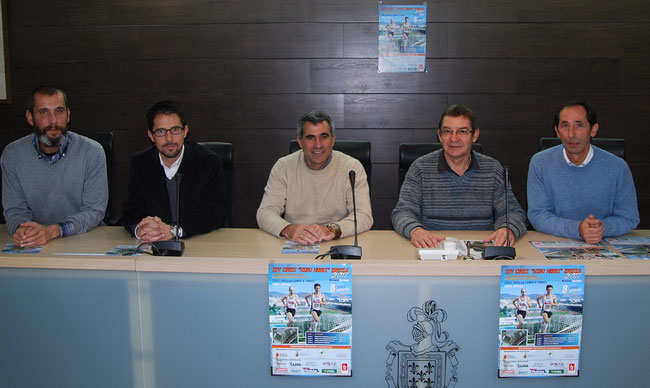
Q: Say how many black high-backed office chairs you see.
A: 5